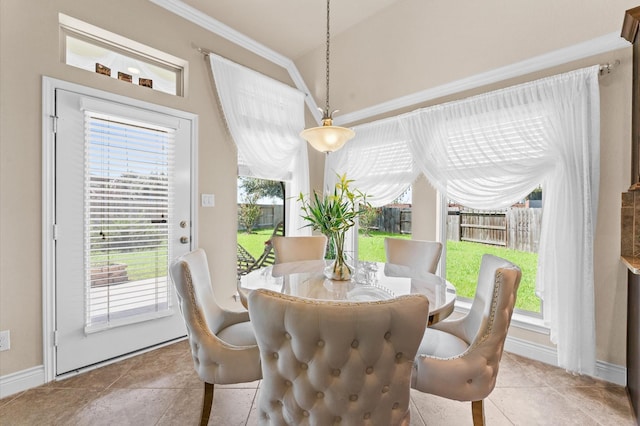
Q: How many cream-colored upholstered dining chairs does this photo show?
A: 5